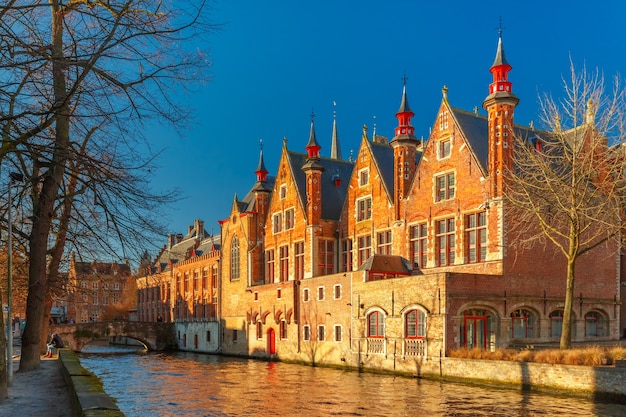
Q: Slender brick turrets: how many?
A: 4